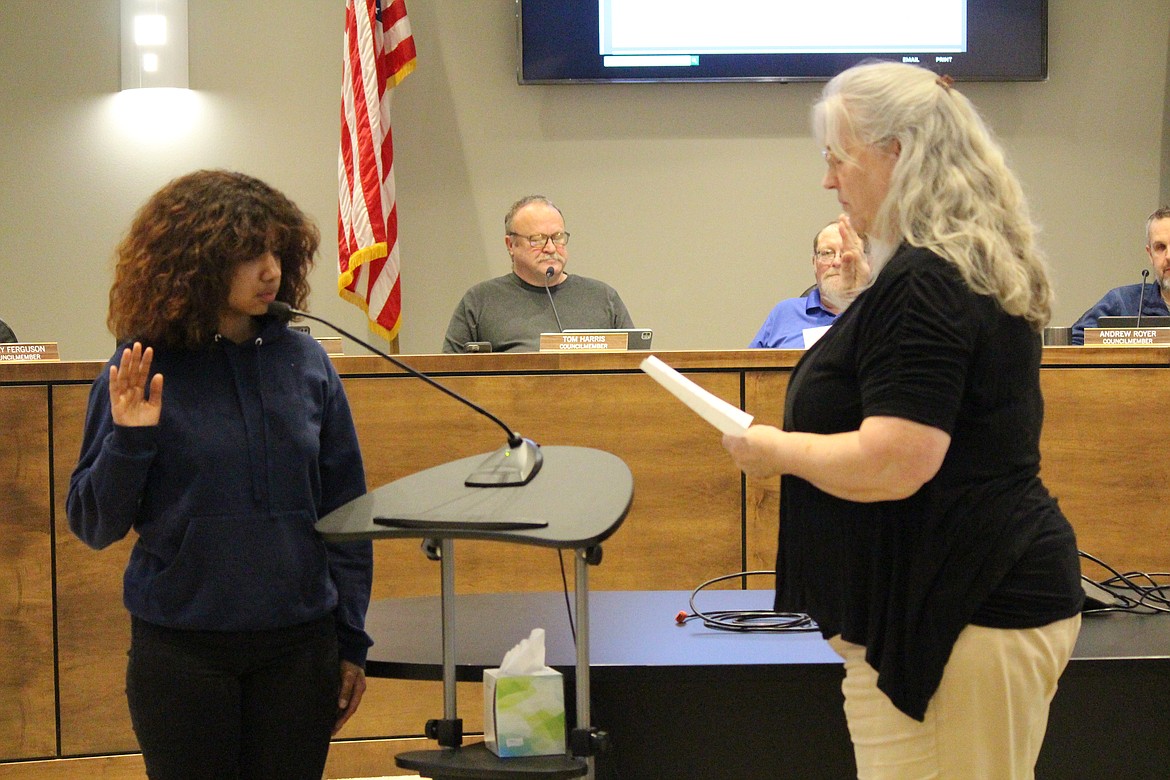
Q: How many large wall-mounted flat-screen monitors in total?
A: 1